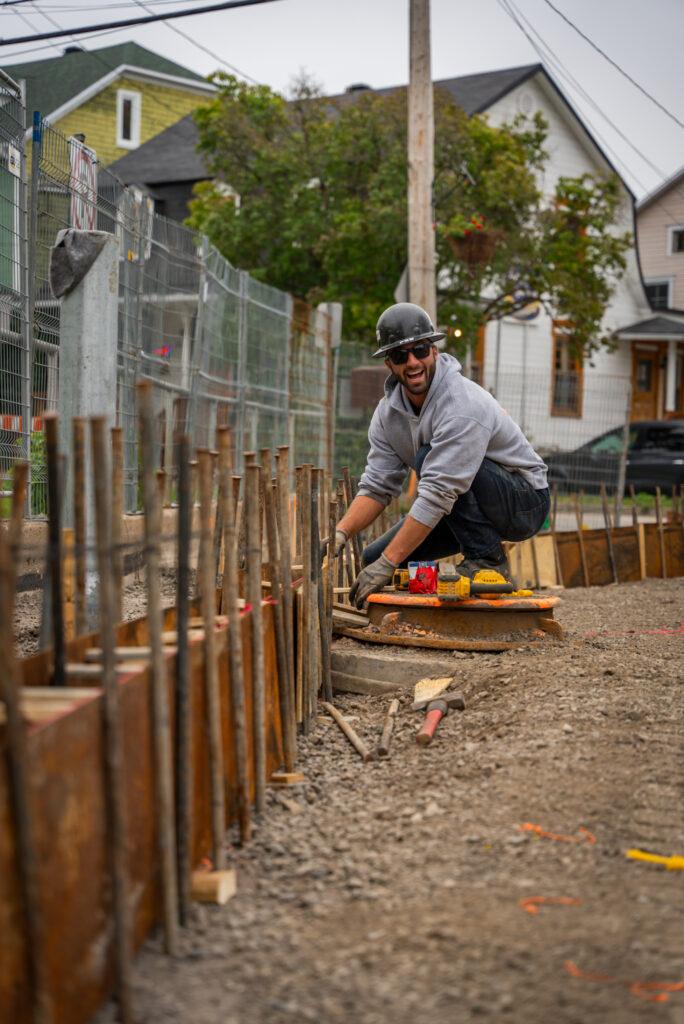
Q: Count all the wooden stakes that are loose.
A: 2